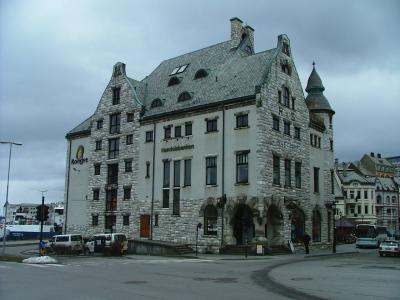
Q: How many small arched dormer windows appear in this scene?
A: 4